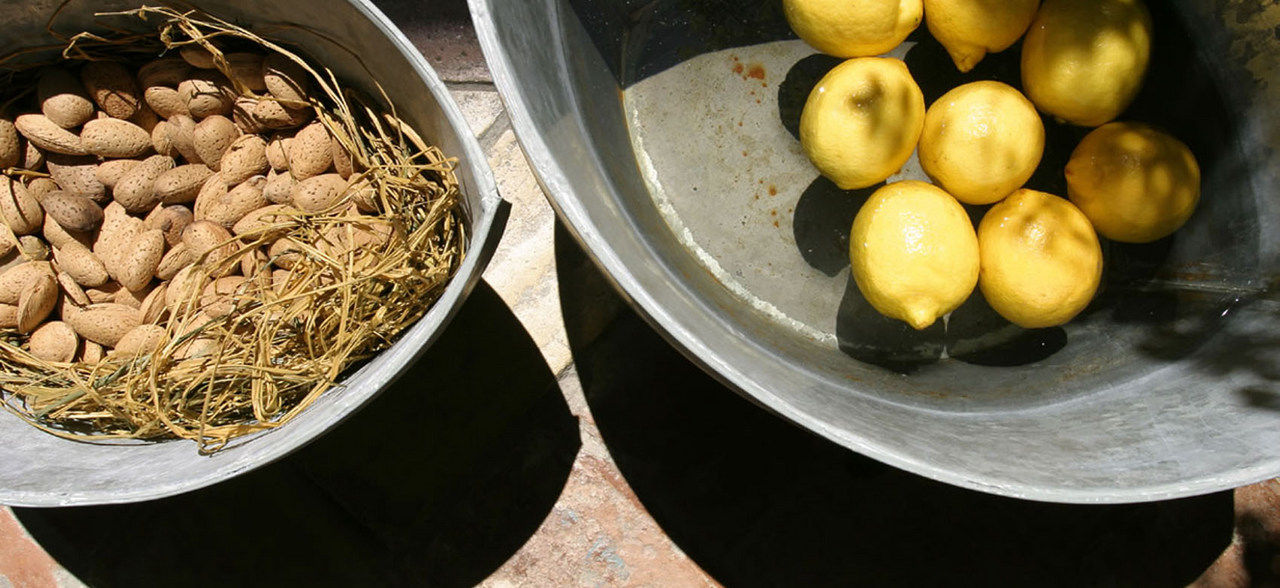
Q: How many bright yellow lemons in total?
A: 8